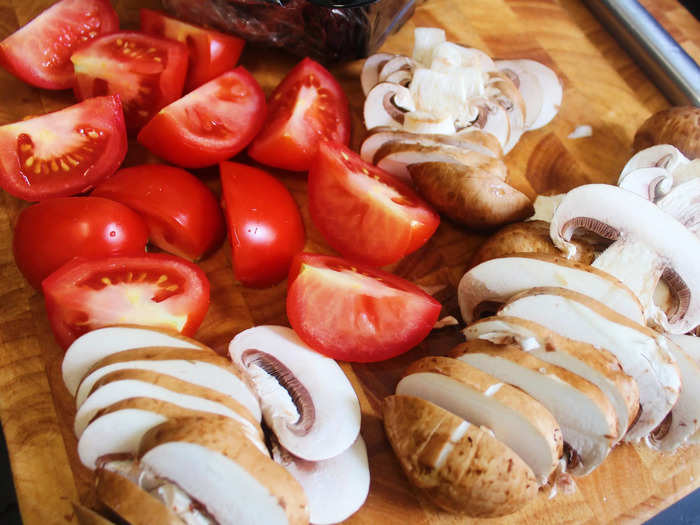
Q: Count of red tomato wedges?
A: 12